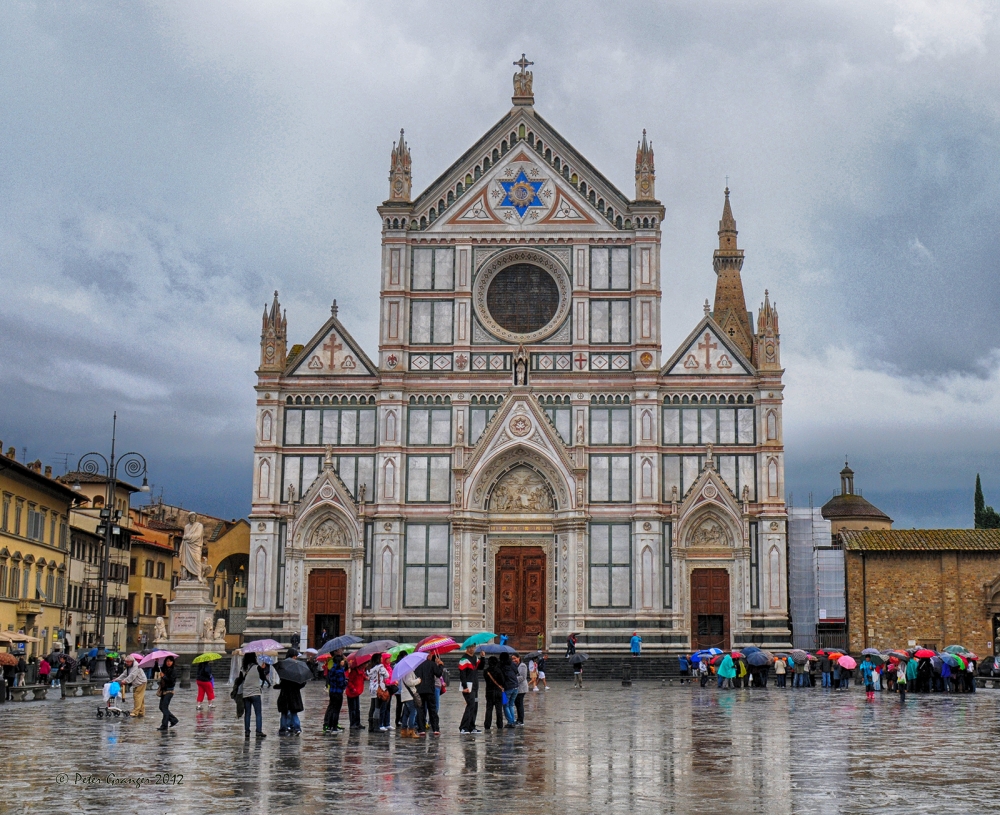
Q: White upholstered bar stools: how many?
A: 0